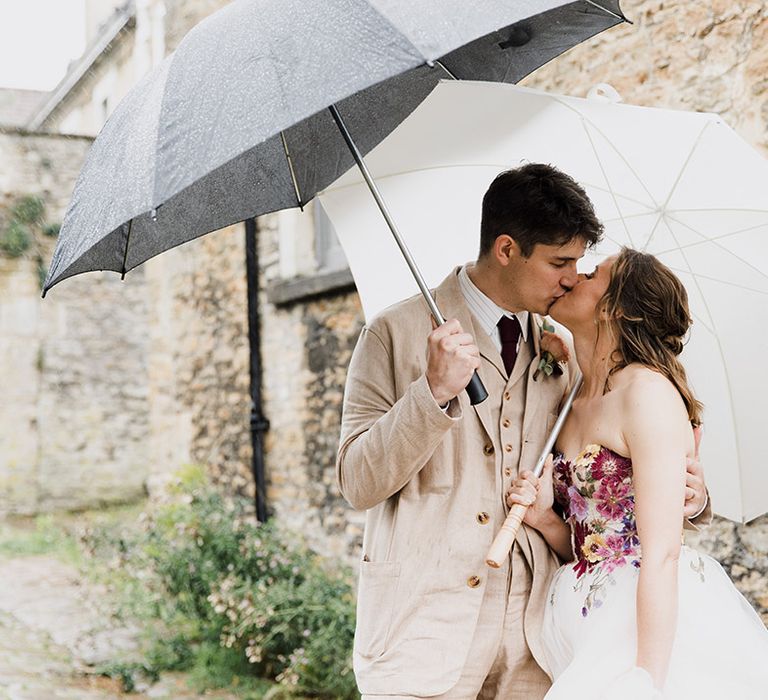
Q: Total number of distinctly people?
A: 2